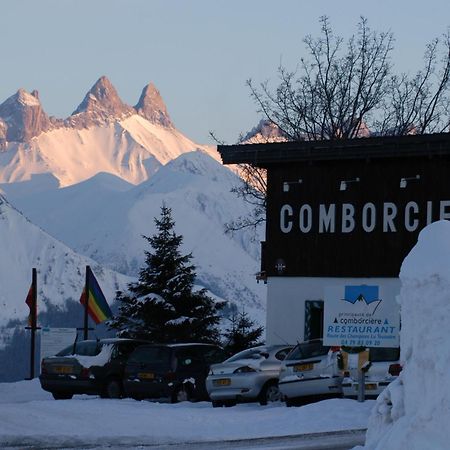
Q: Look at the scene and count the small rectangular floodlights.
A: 3